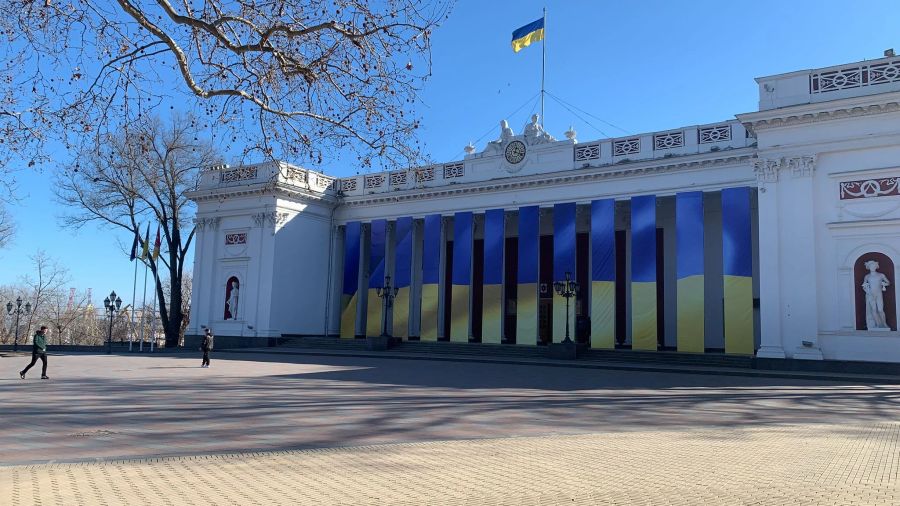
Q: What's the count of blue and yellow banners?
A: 12